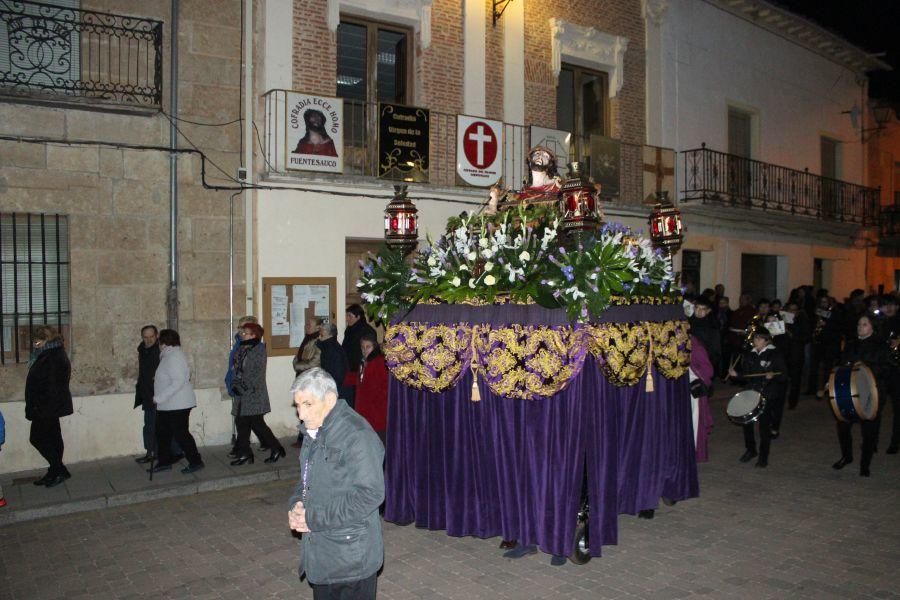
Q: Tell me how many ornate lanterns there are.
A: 3